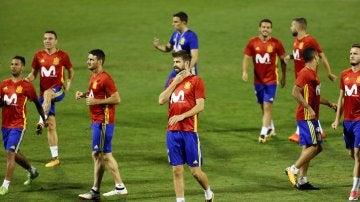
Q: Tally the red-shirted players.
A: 8